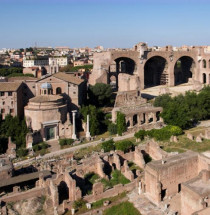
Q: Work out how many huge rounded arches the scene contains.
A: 3